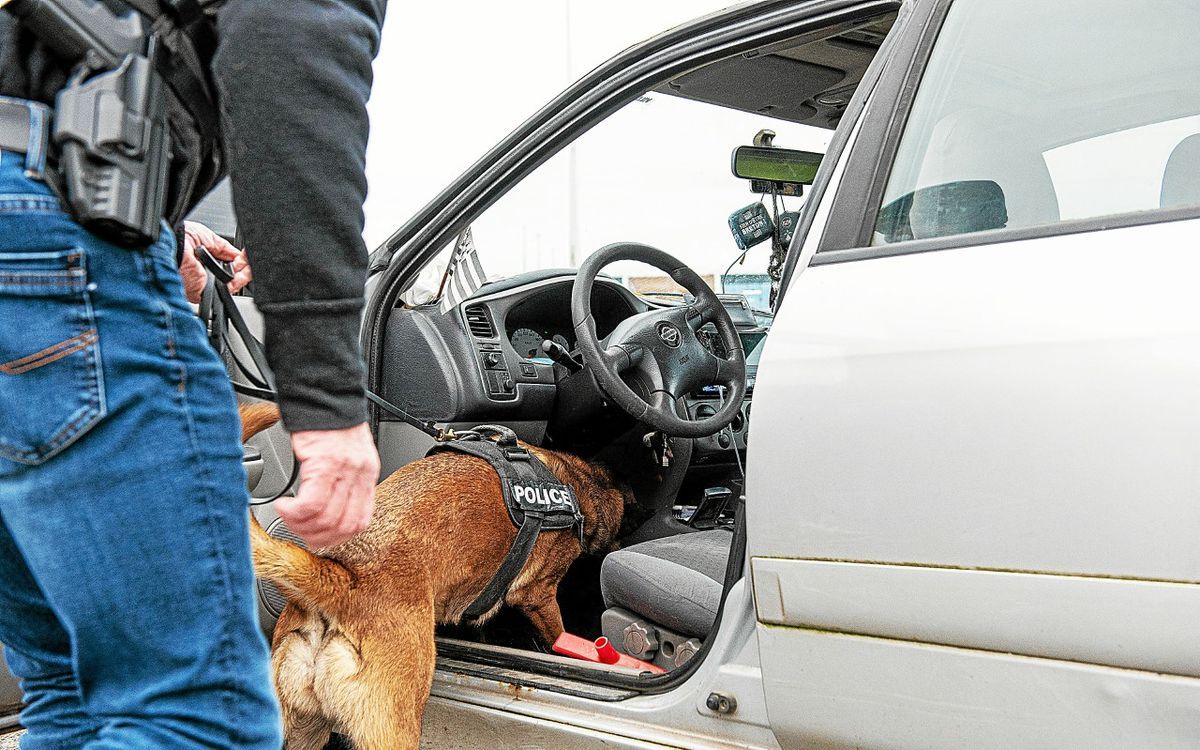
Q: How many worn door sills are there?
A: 1